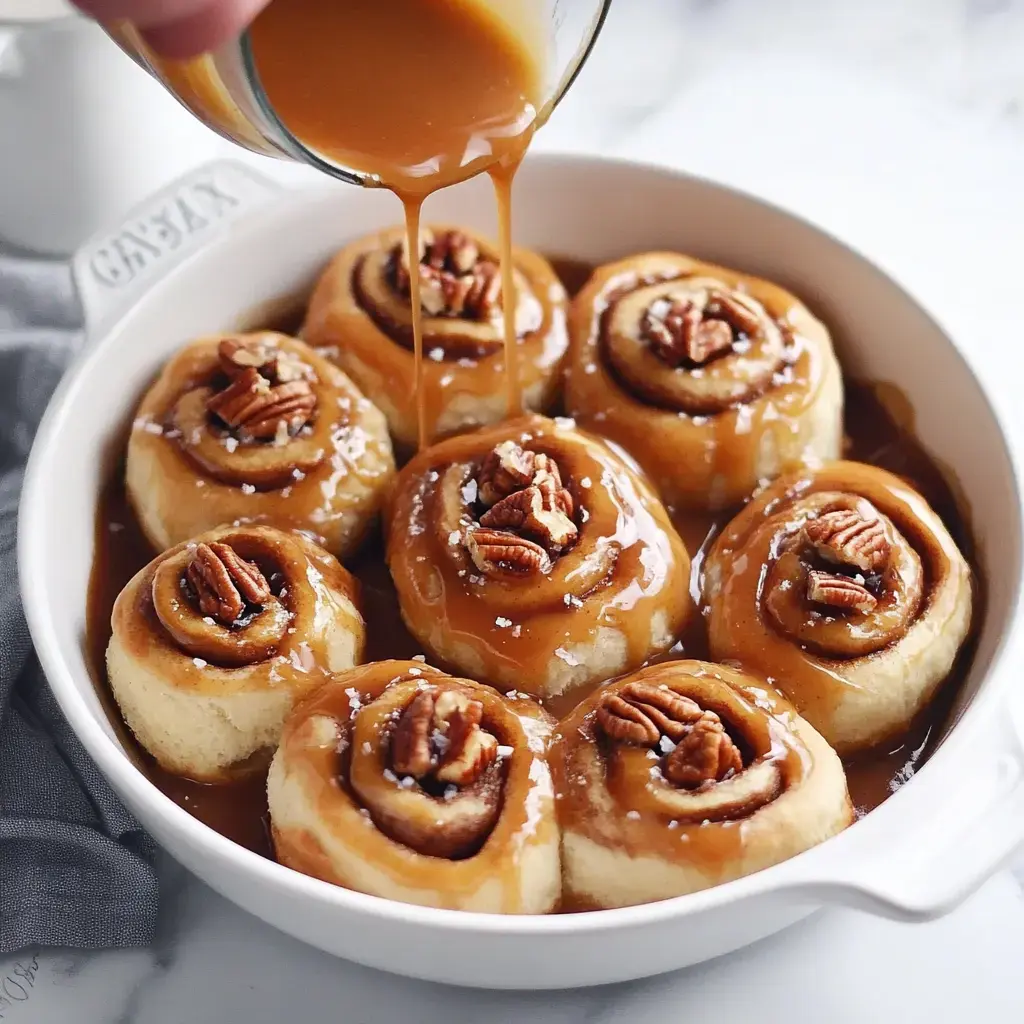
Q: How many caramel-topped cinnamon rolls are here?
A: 8